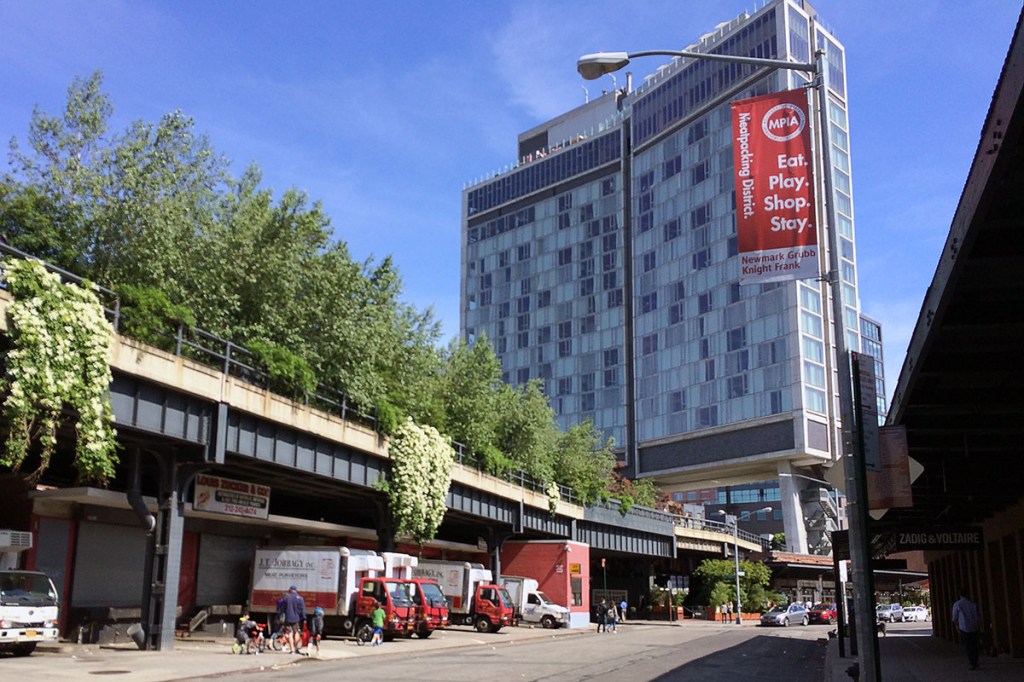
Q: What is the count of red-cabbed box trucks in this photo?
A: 3